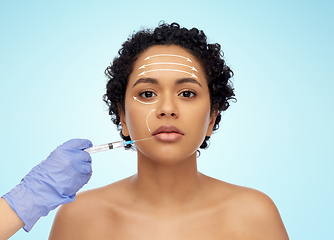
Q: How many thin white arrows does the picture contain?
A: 5